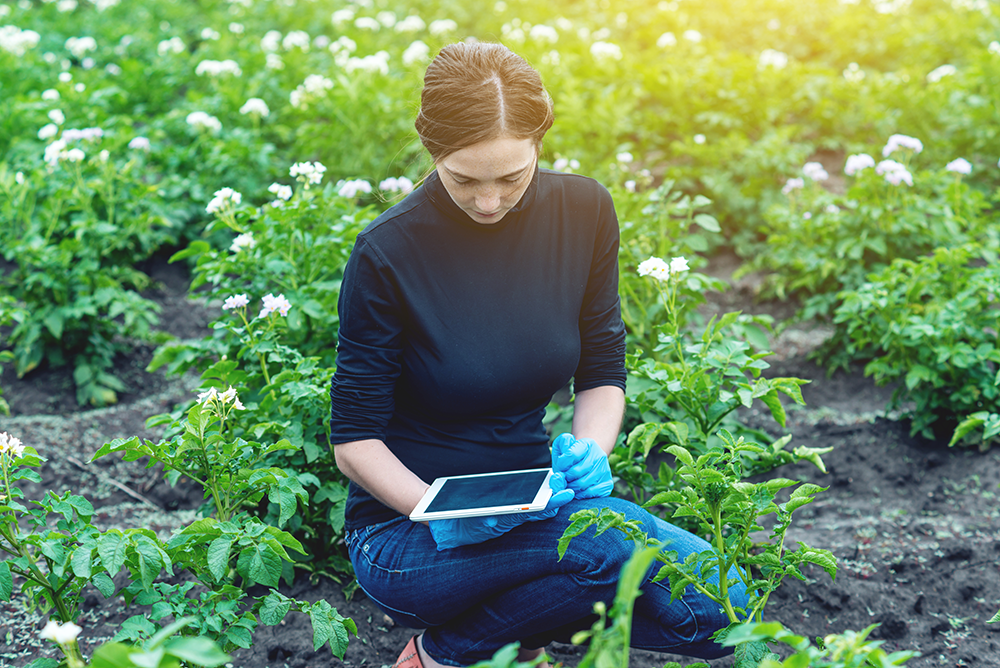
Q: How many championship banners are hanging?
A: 0